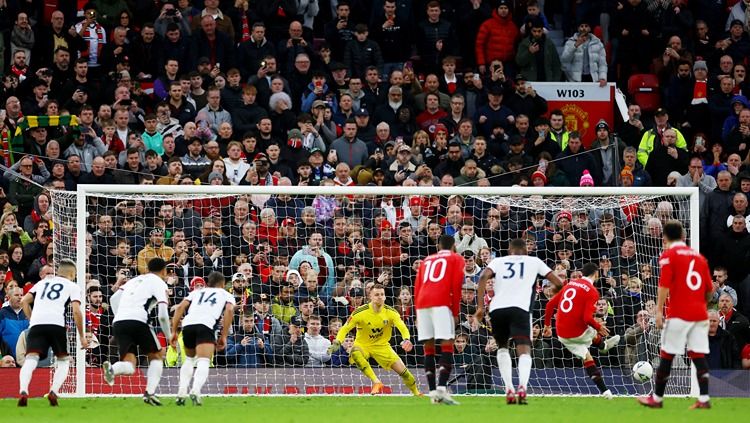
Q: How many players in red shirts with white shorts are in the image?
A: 3